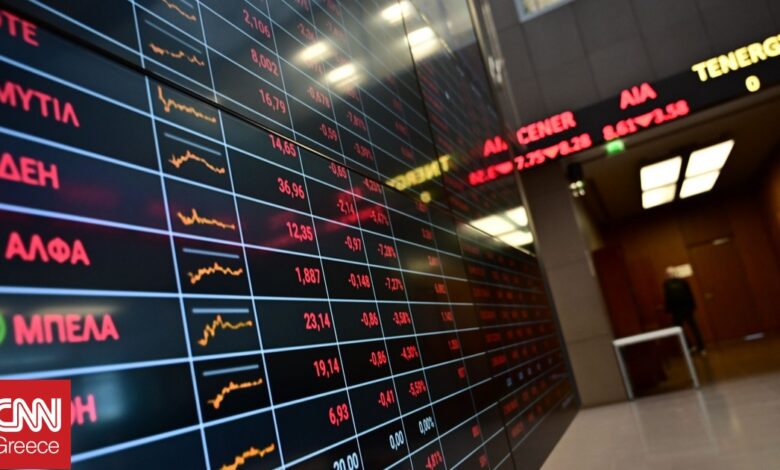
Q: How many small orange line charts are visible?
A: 9